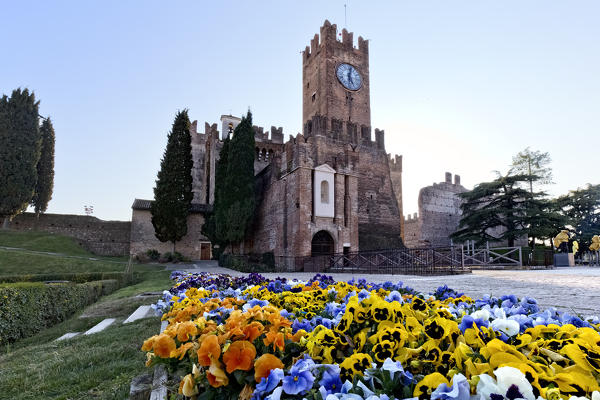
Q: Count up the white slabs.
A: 3